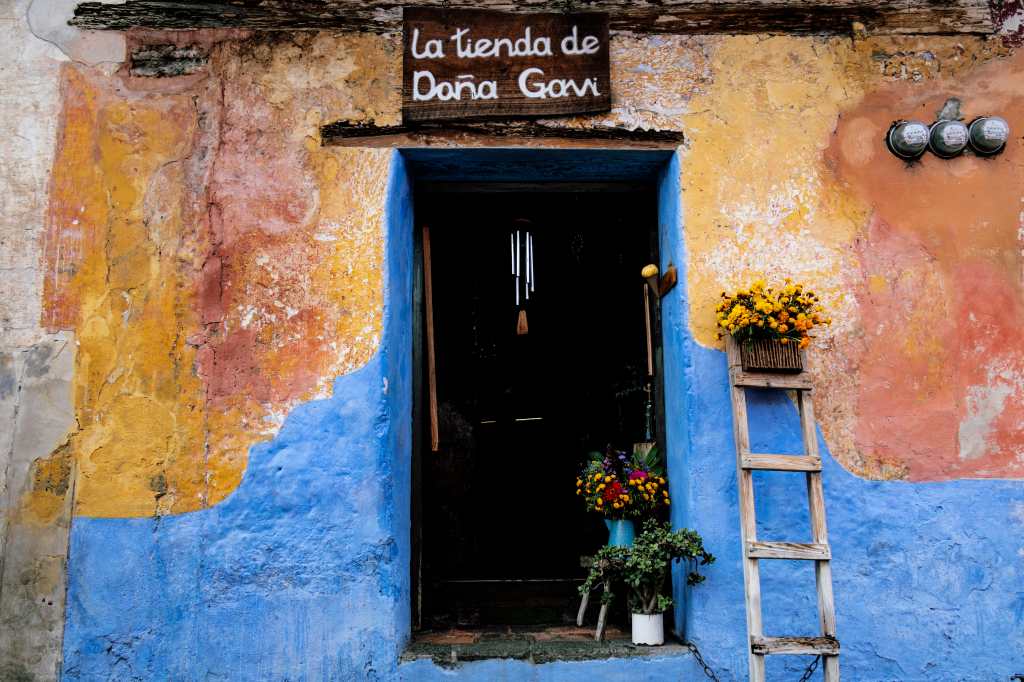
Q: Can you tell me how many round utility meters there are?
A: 3